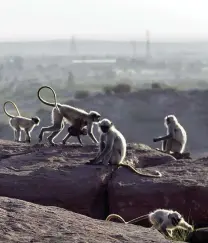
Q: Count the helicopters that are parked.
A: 0